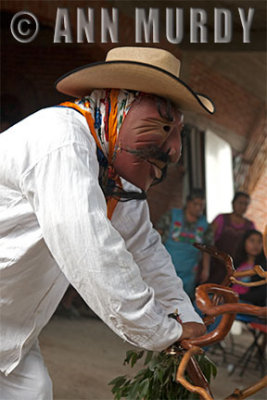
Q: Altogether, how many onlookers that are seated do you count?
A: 1